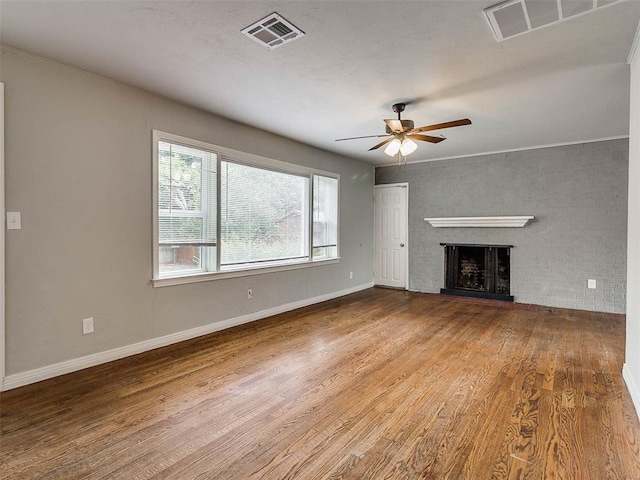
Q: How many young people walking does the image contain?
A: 0